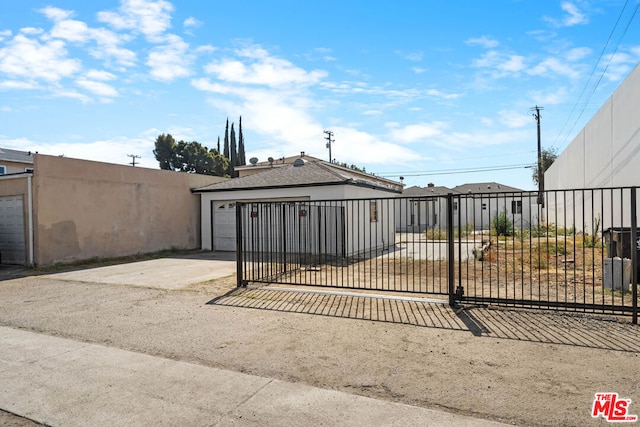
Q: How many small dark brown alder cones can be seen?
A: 0